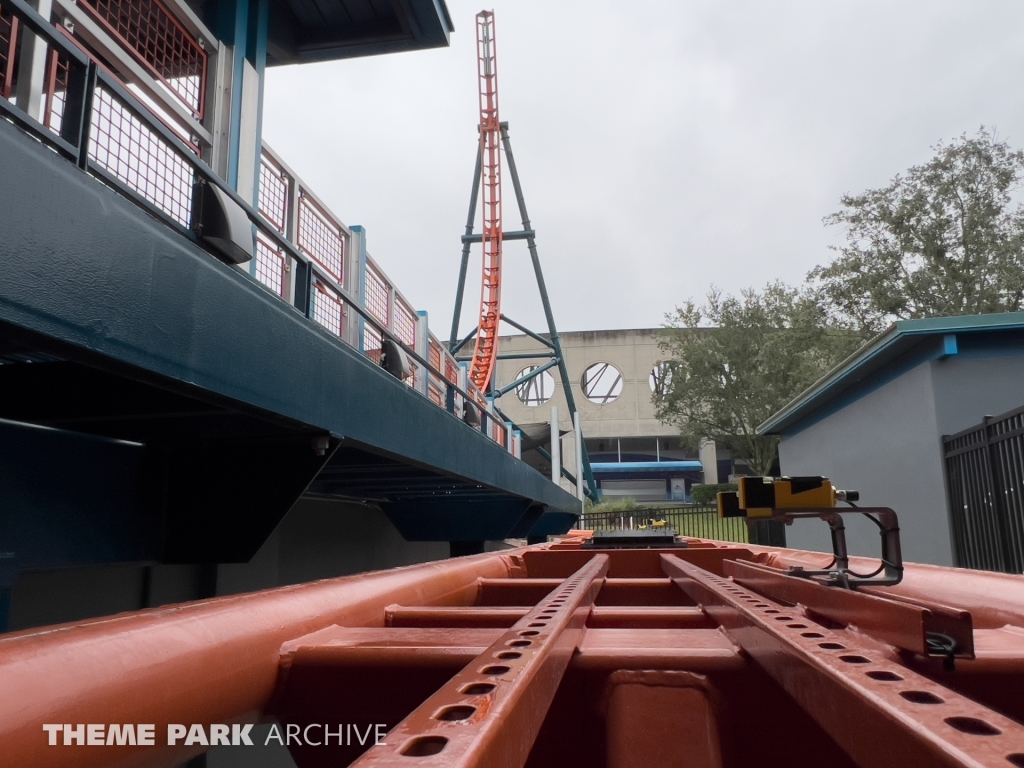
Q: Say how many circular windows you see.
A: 3